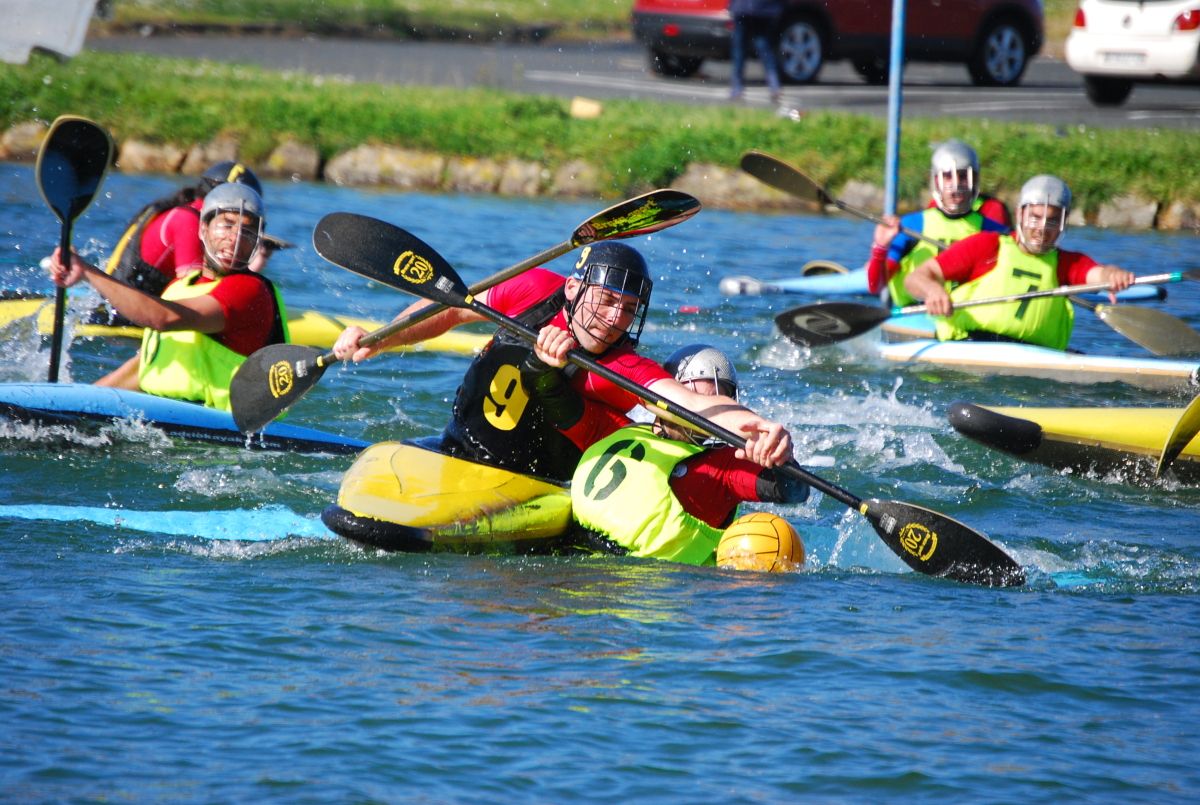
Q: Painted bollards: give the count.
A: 0